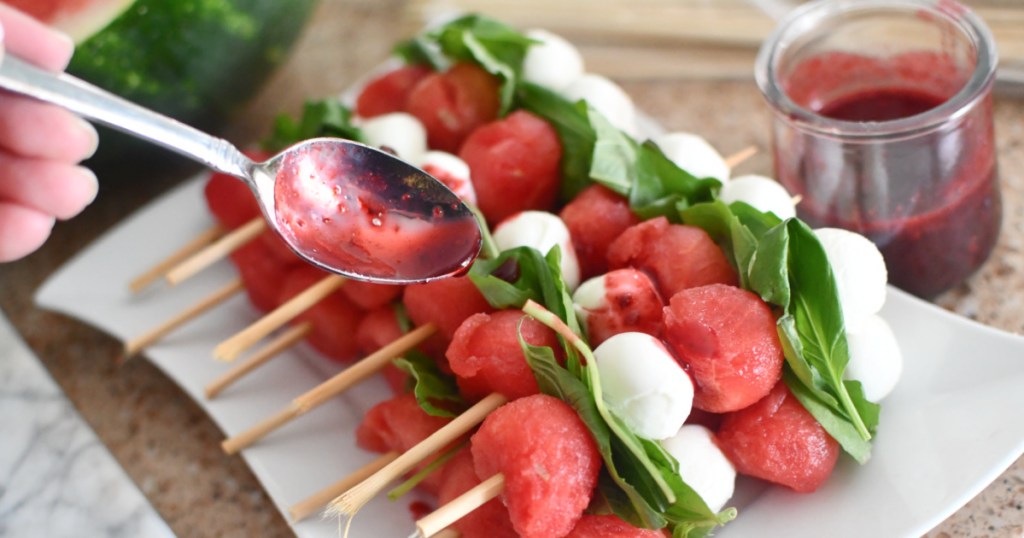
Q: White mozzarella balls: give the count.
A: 12